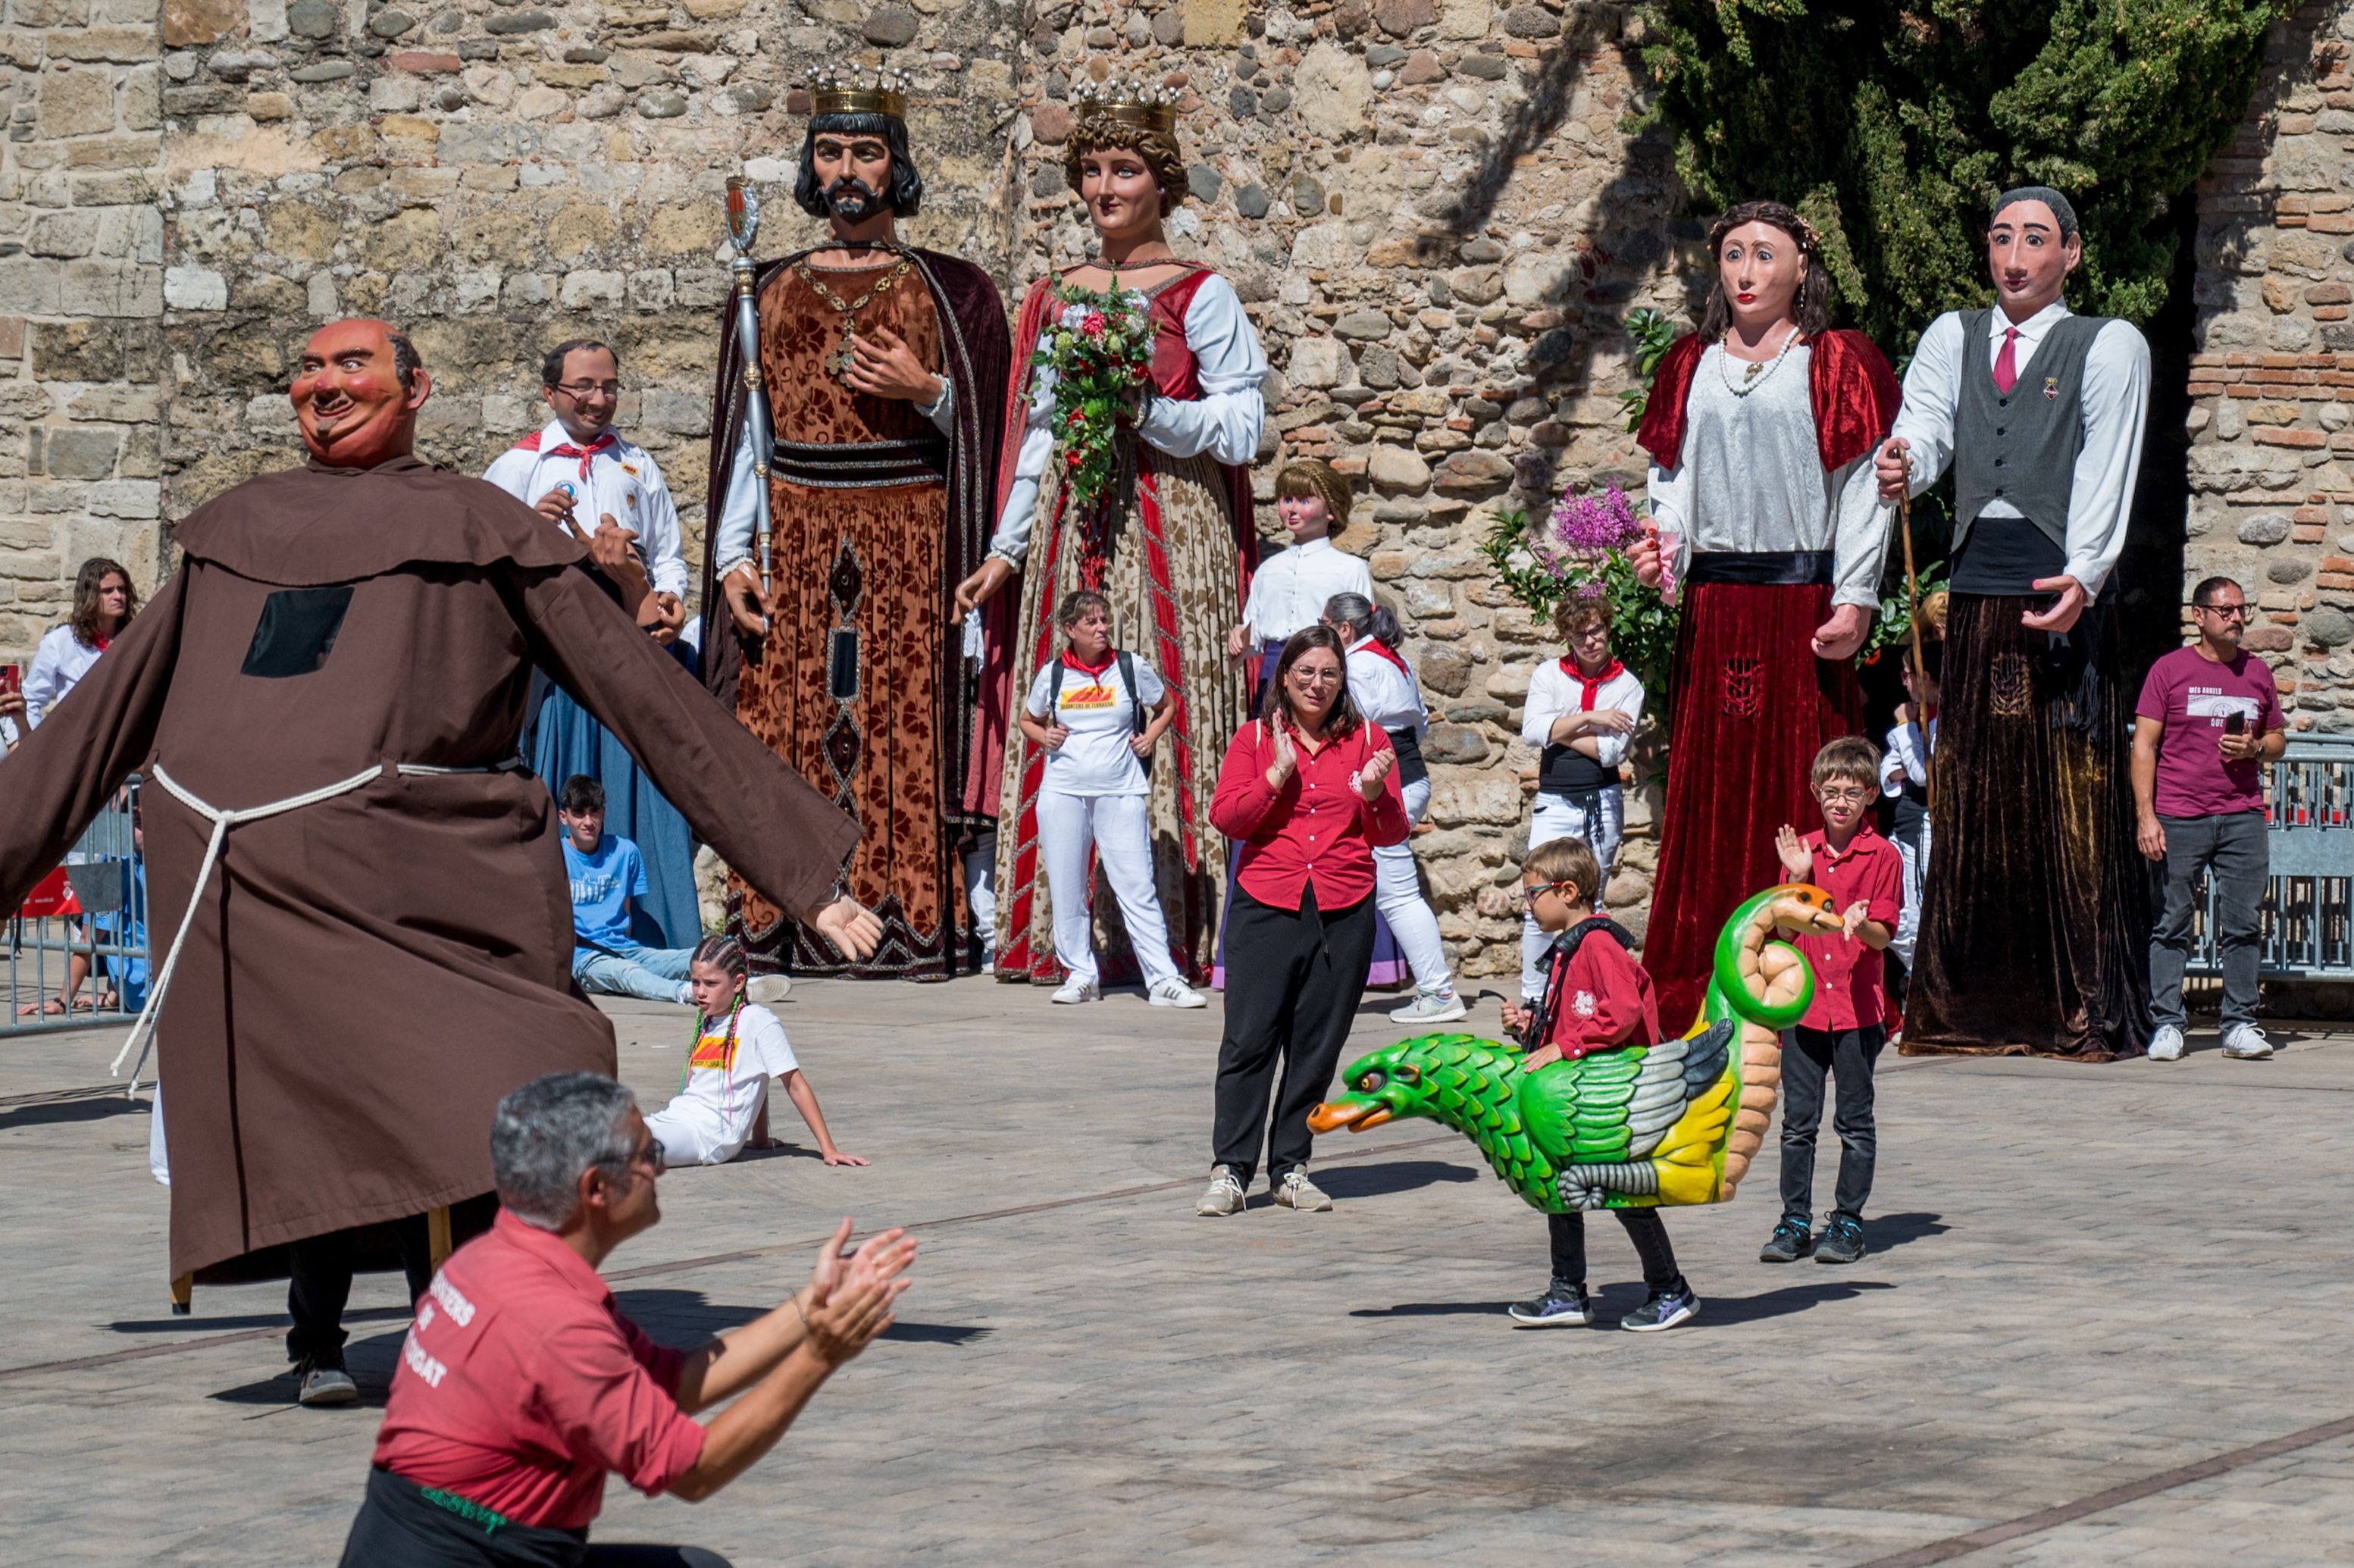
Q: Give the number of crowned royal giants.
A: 2